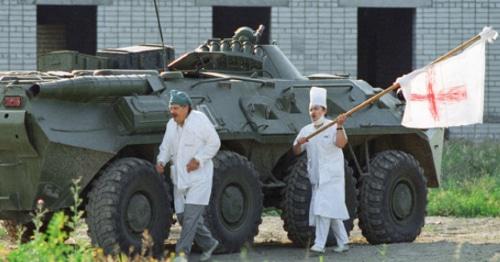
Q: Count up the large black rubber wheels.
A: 4